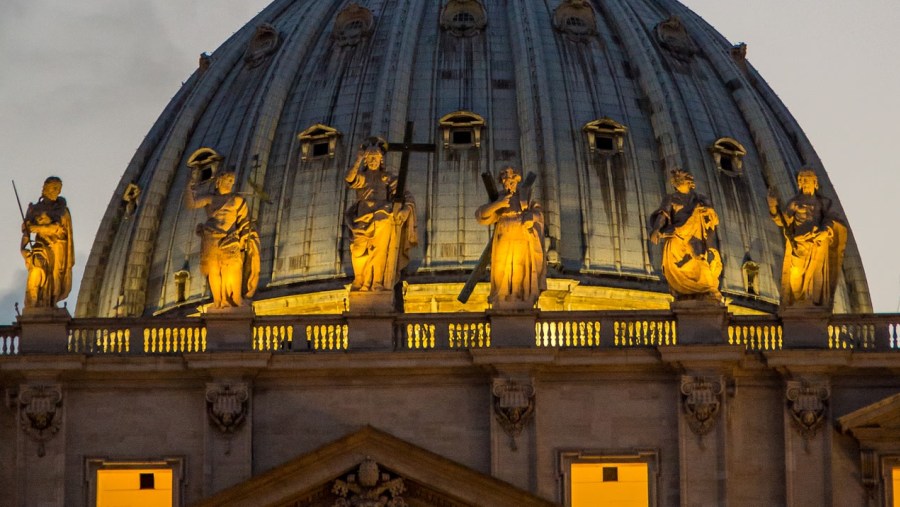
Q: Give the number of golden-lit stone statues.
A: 6